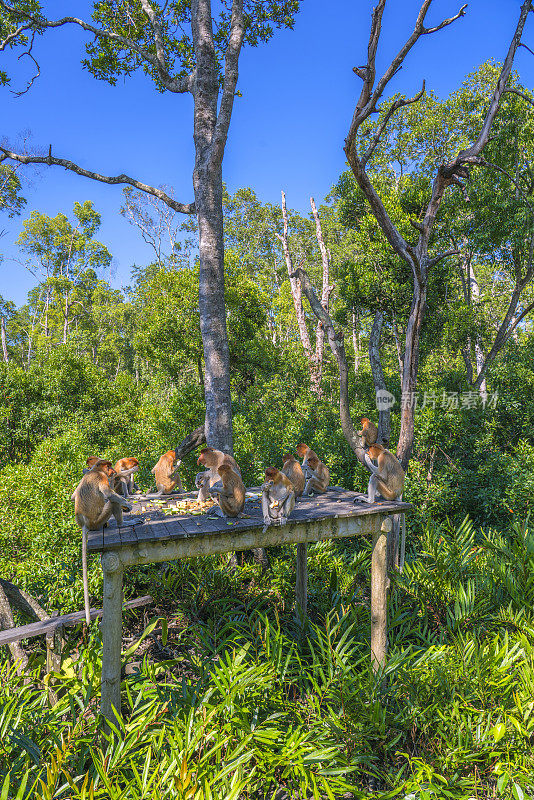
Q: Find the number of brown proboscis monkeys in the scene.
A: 12